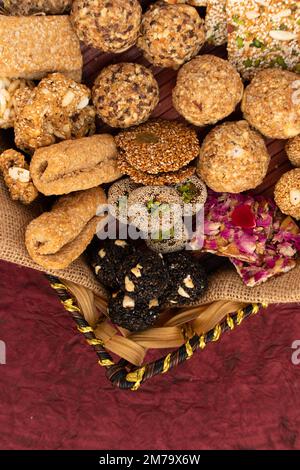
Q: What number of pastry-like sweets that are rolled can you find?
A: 2